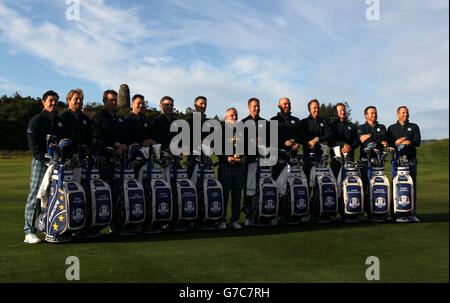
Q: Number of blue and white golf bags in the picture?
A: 12